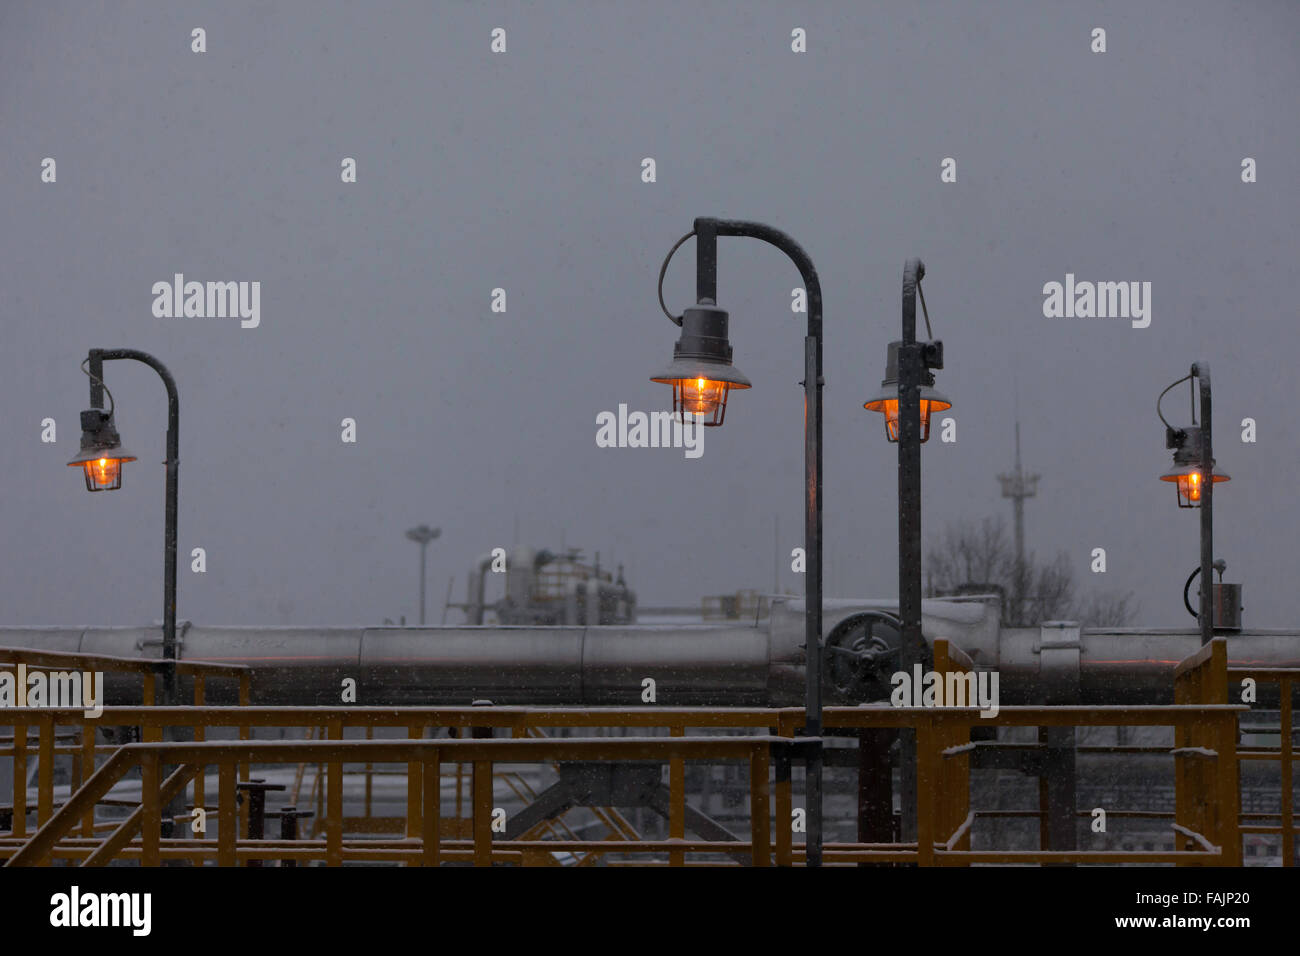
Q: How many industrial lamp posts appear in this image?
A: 4